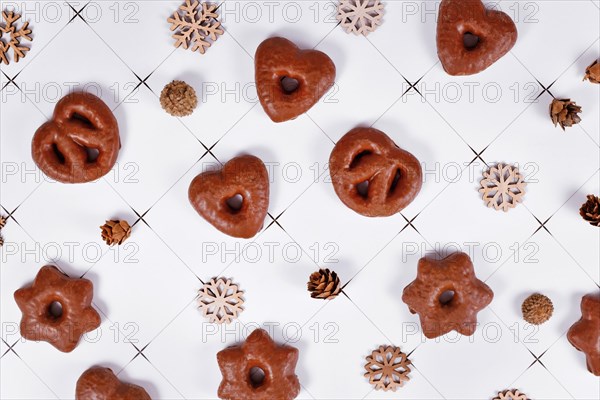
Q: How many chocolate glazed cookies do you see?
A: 10